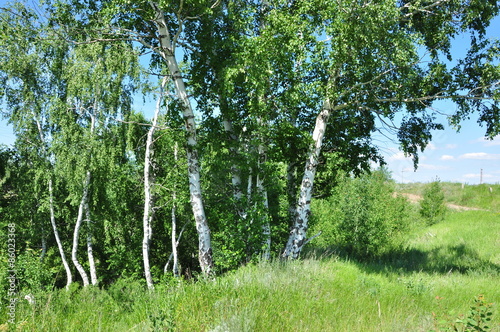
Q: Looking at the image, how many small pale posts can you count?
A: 2